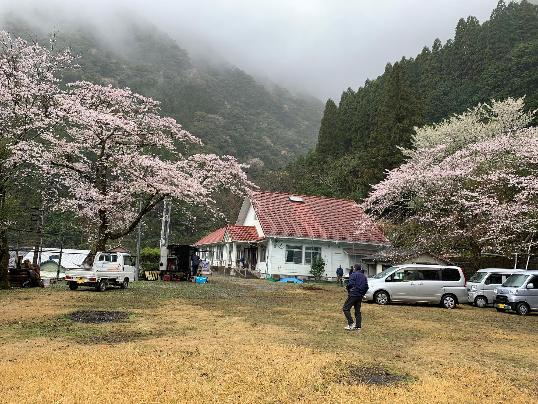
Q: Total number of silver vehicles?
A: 3